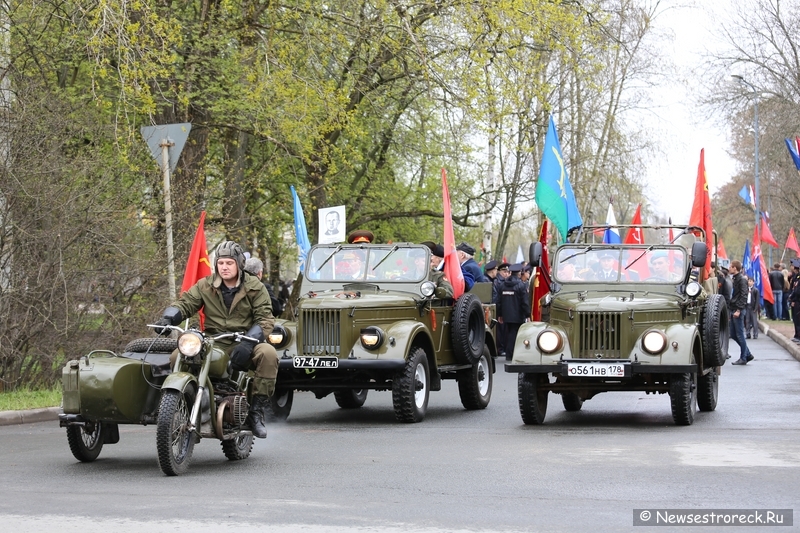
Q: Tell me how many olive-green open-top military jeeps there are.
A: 2